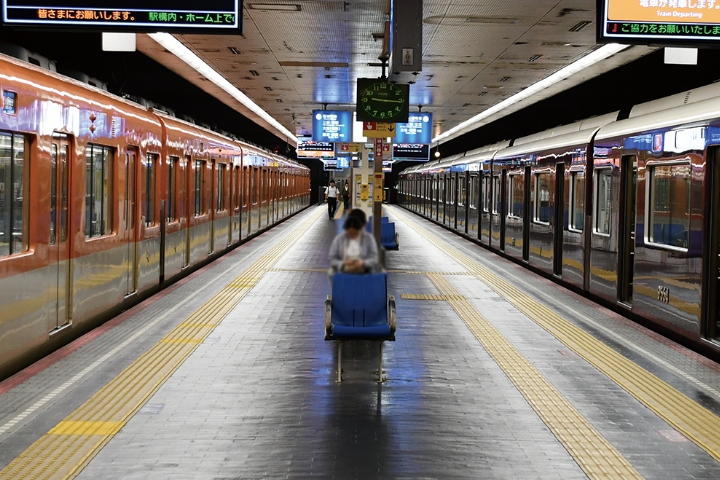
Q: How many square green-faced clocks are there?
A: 1